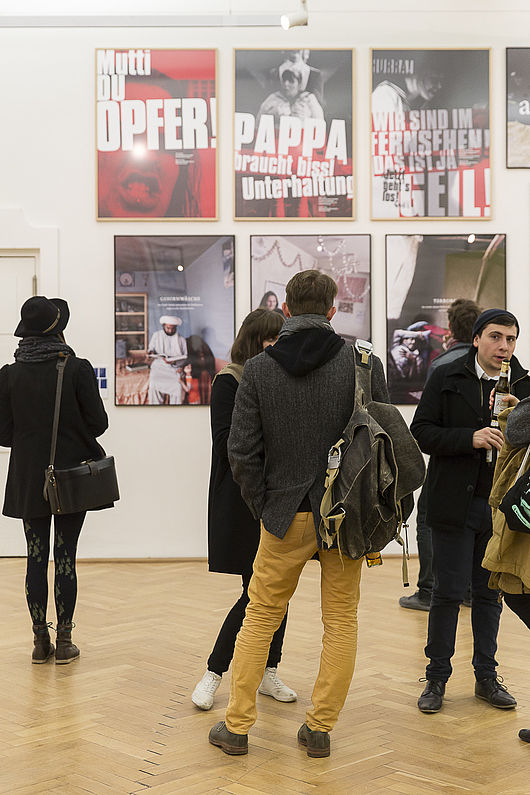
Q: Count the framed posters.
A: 7